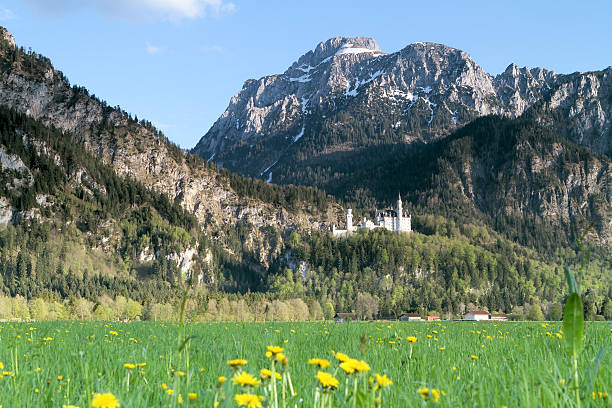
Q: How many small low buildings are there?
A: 5